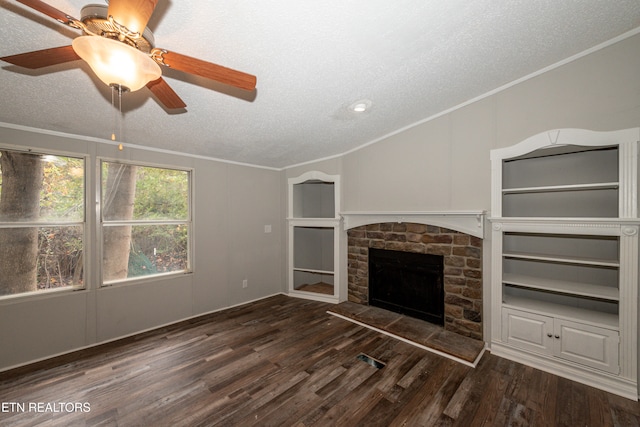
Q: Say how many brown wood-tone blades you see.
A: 5